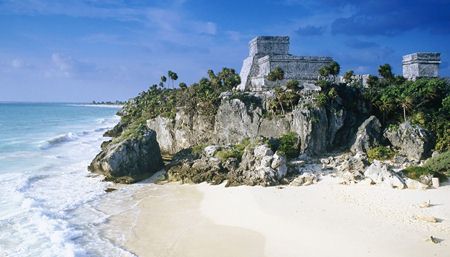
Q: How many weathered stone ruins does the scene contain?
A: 2